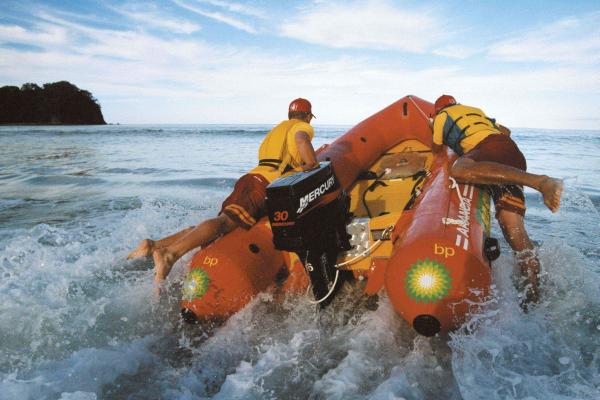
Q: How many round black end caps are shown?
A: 2